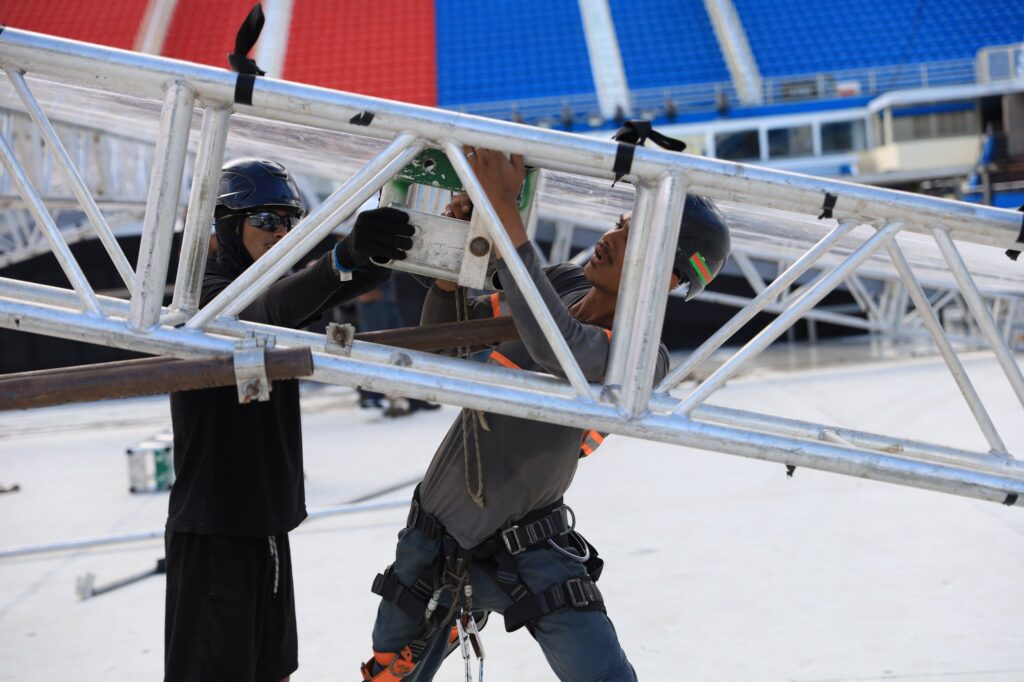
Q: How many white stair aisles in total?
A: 4